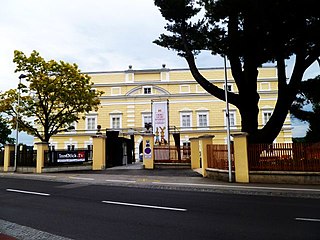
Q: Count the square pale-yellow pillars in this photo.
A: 7